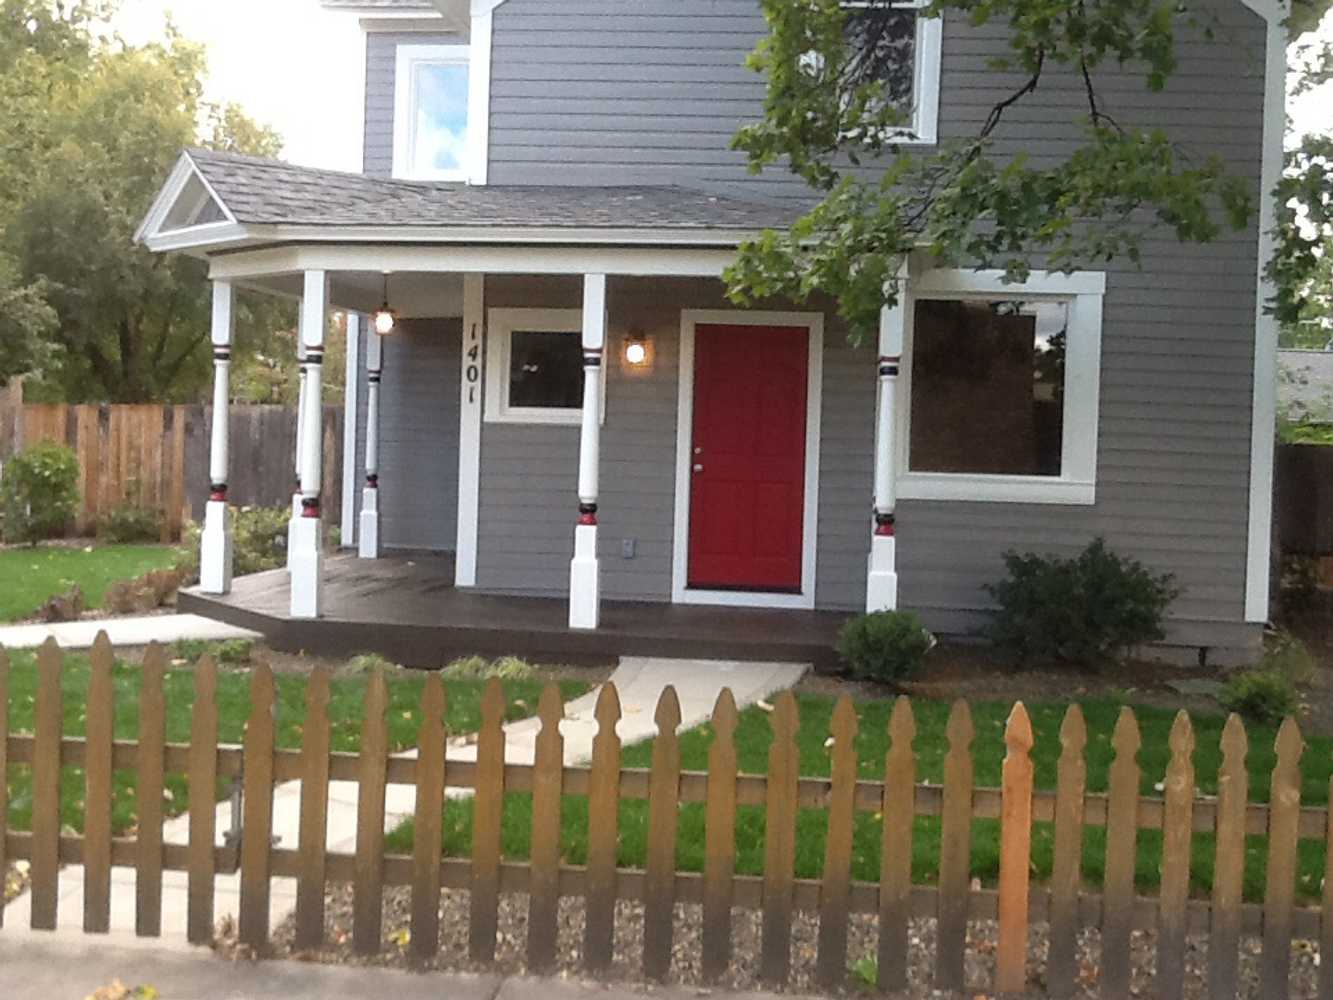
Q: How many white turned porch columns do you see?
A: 6